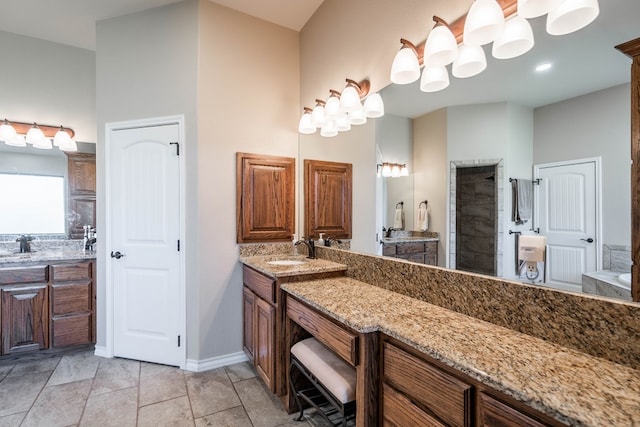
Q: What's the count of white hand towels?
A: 2